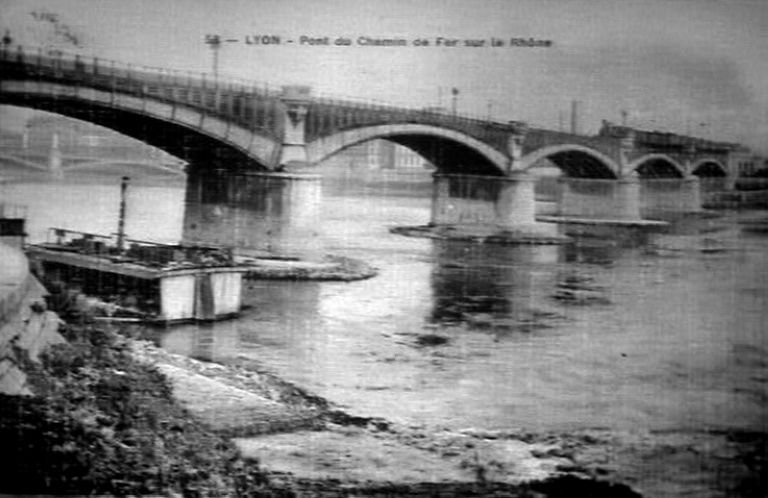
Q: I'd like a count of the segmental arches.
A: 5